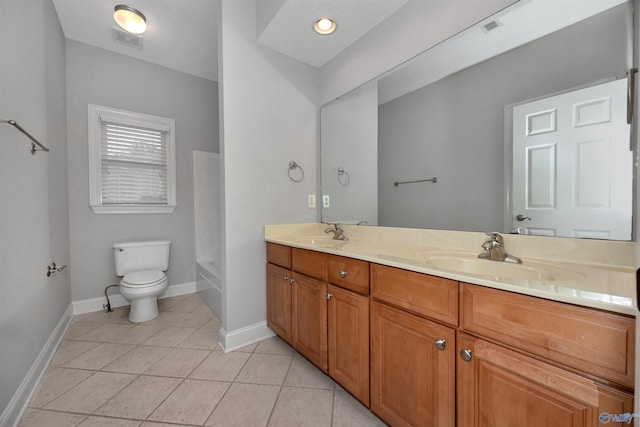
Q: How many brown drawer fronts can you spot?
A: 5